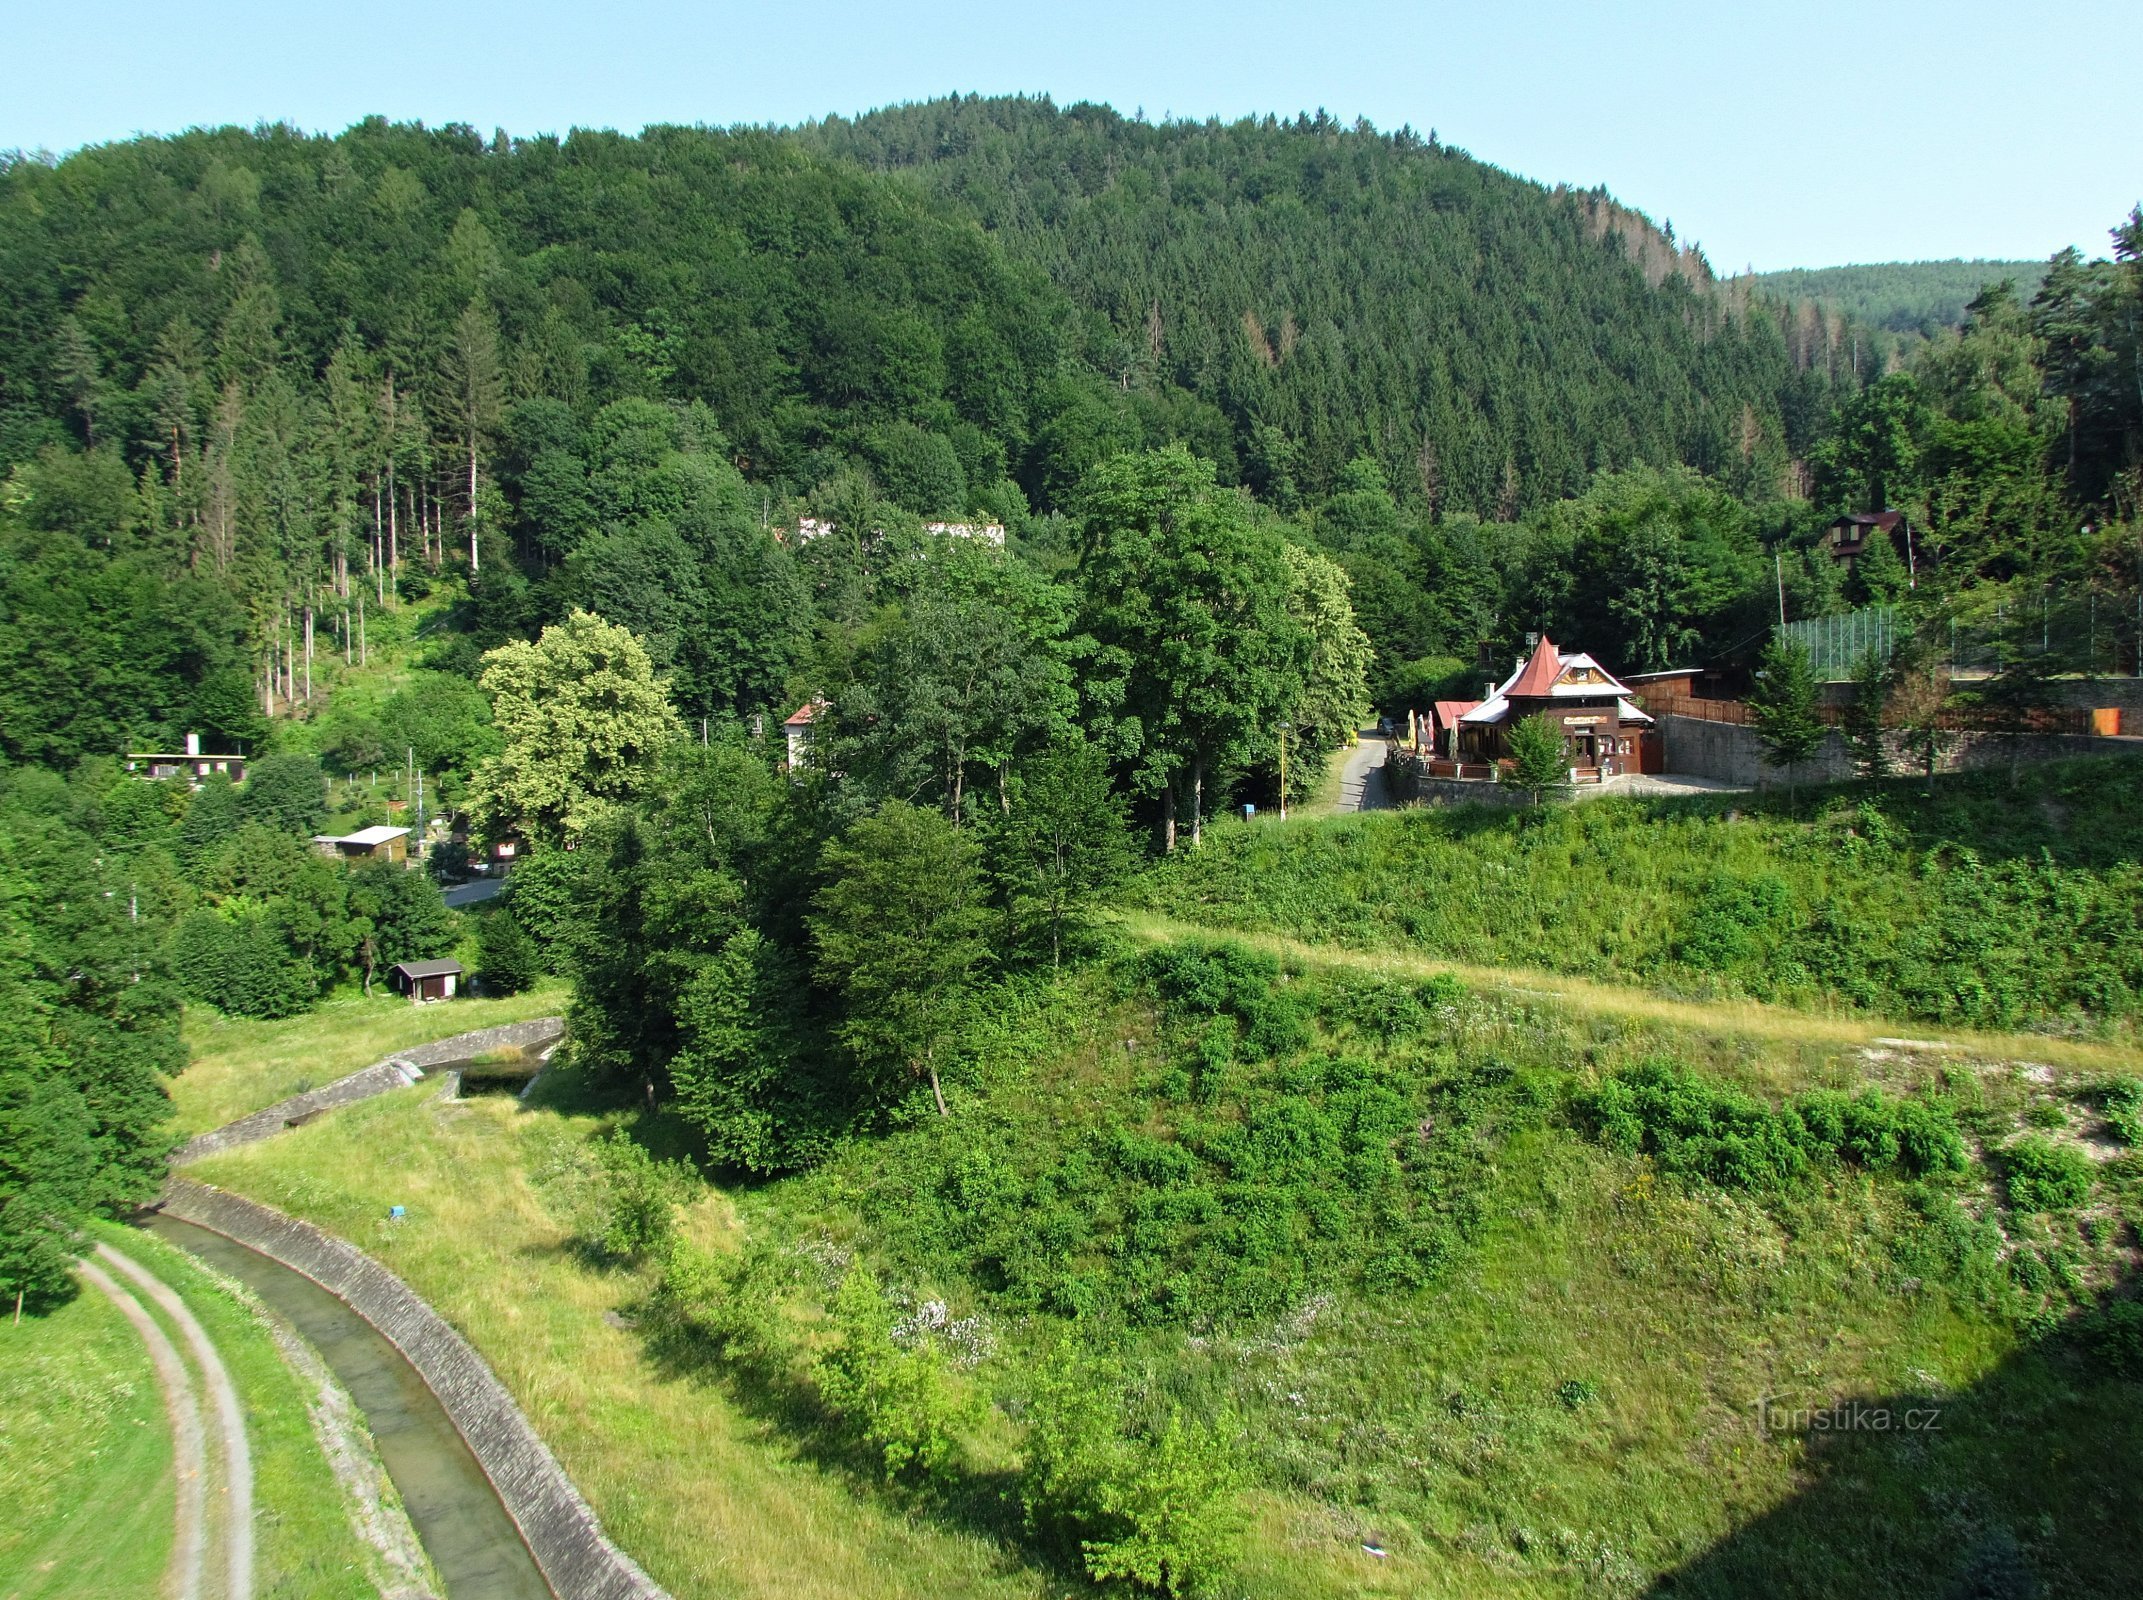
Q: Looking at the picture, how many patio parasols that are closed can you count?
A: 4